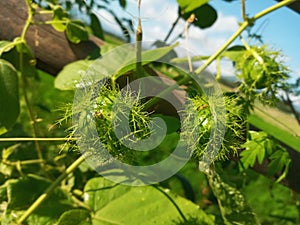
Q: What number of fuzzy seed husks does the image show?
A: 3